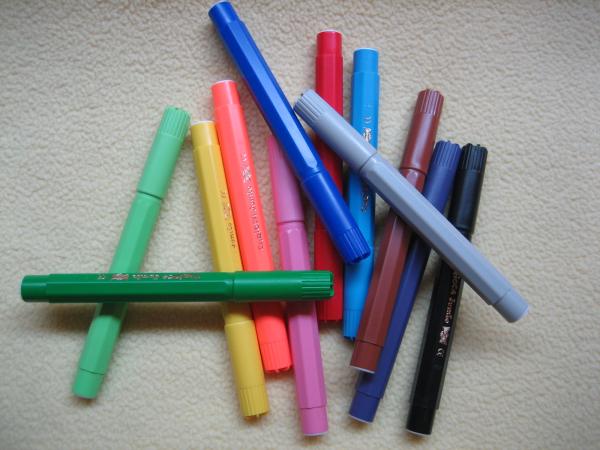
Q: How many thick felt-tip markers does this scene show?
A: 12